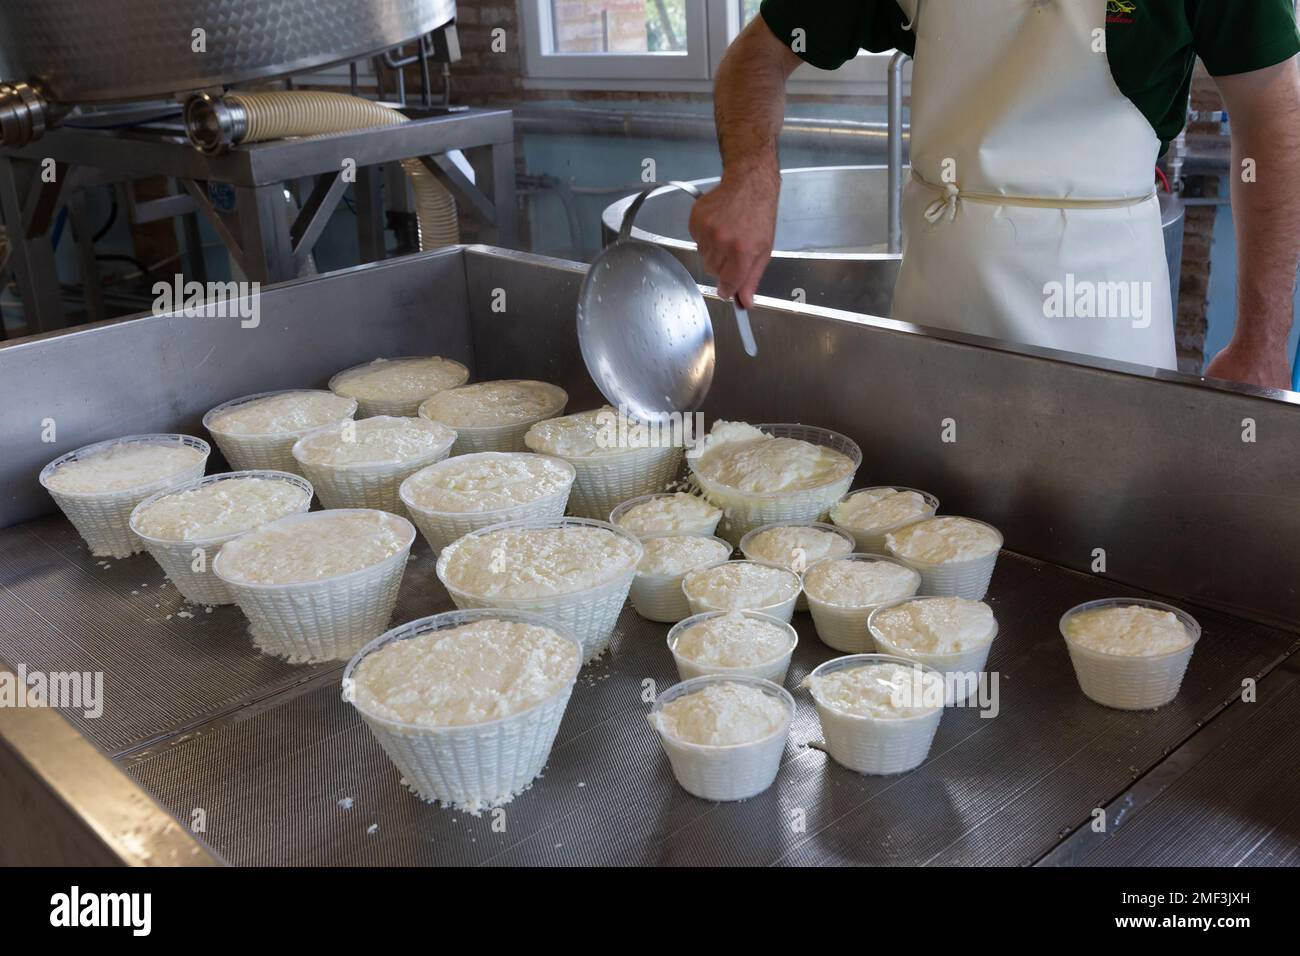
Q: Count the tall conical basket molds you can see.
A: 12